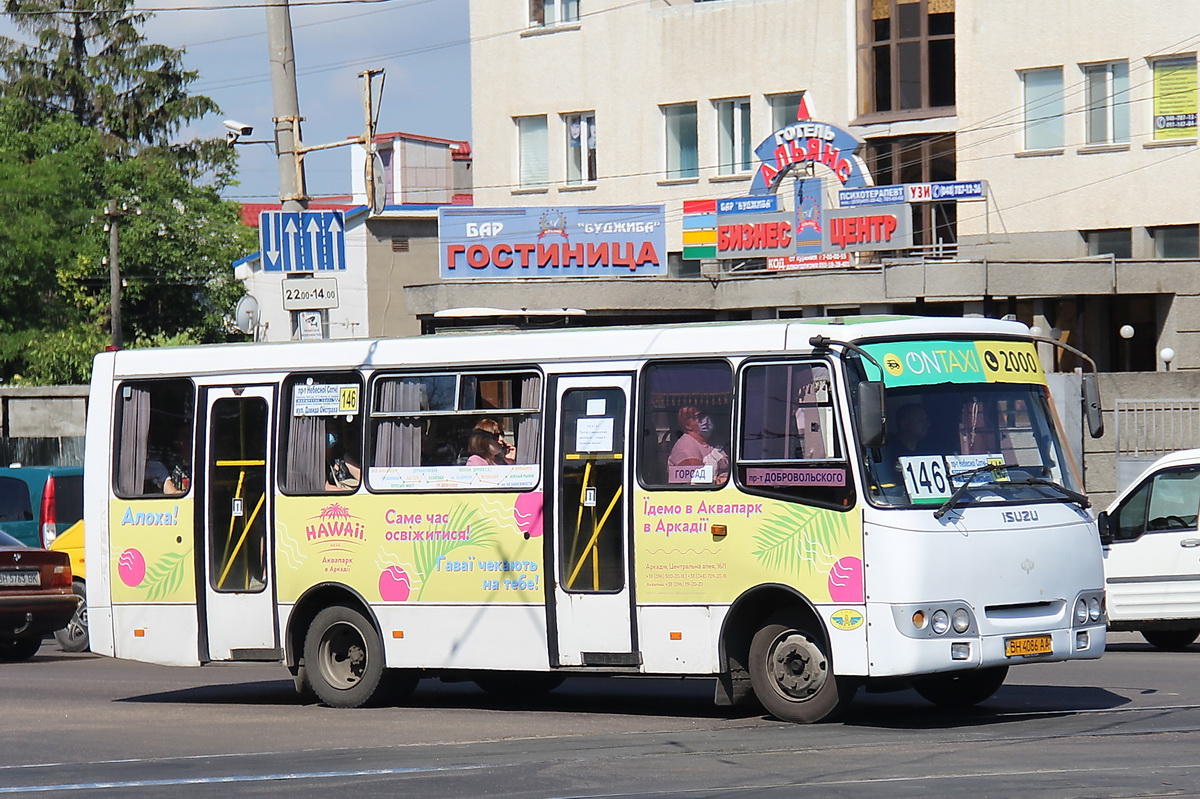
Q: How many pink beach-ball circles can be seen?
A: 4